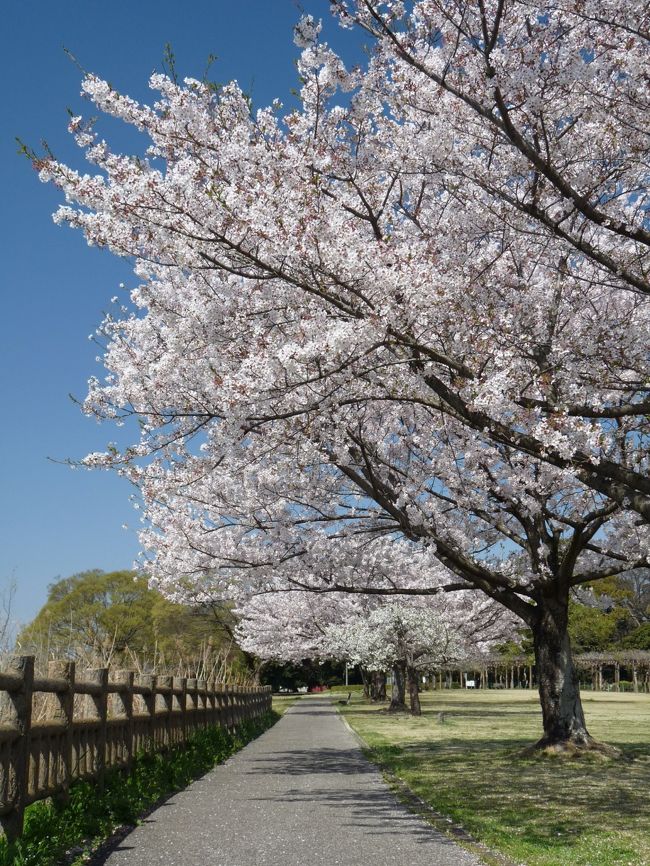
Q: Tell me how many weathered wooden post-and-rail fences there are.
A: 1